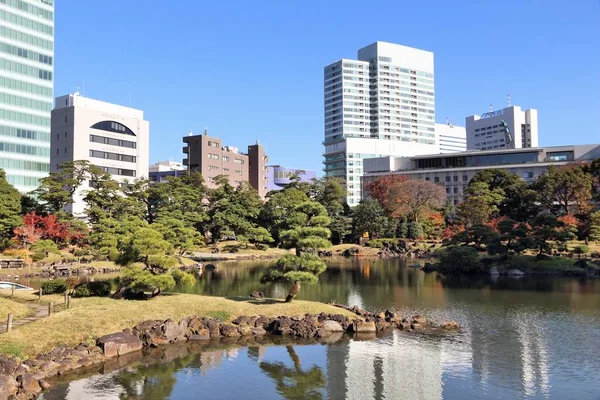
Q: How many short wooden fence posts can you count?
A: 6